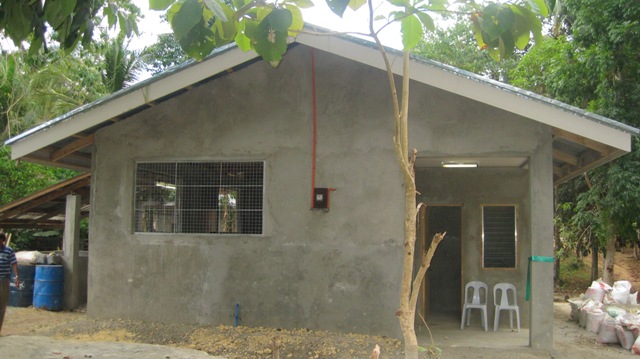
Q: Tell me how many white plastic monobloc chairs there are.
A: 2